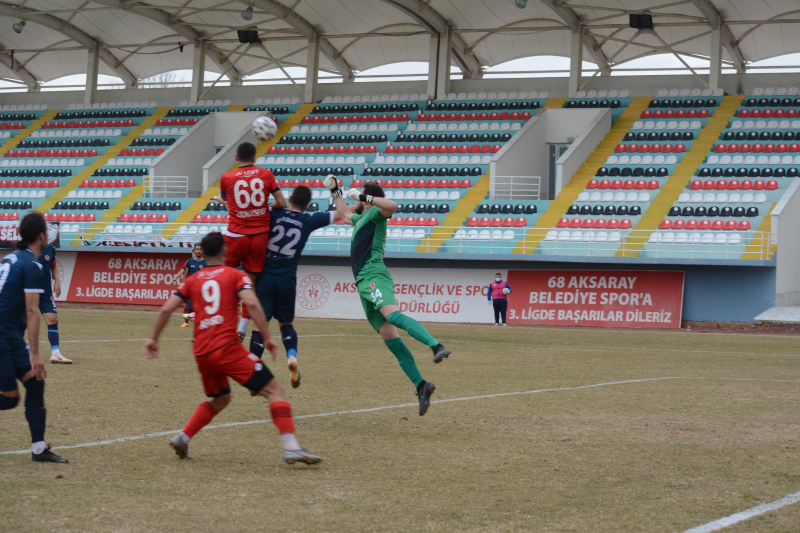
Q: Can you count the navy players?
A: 4